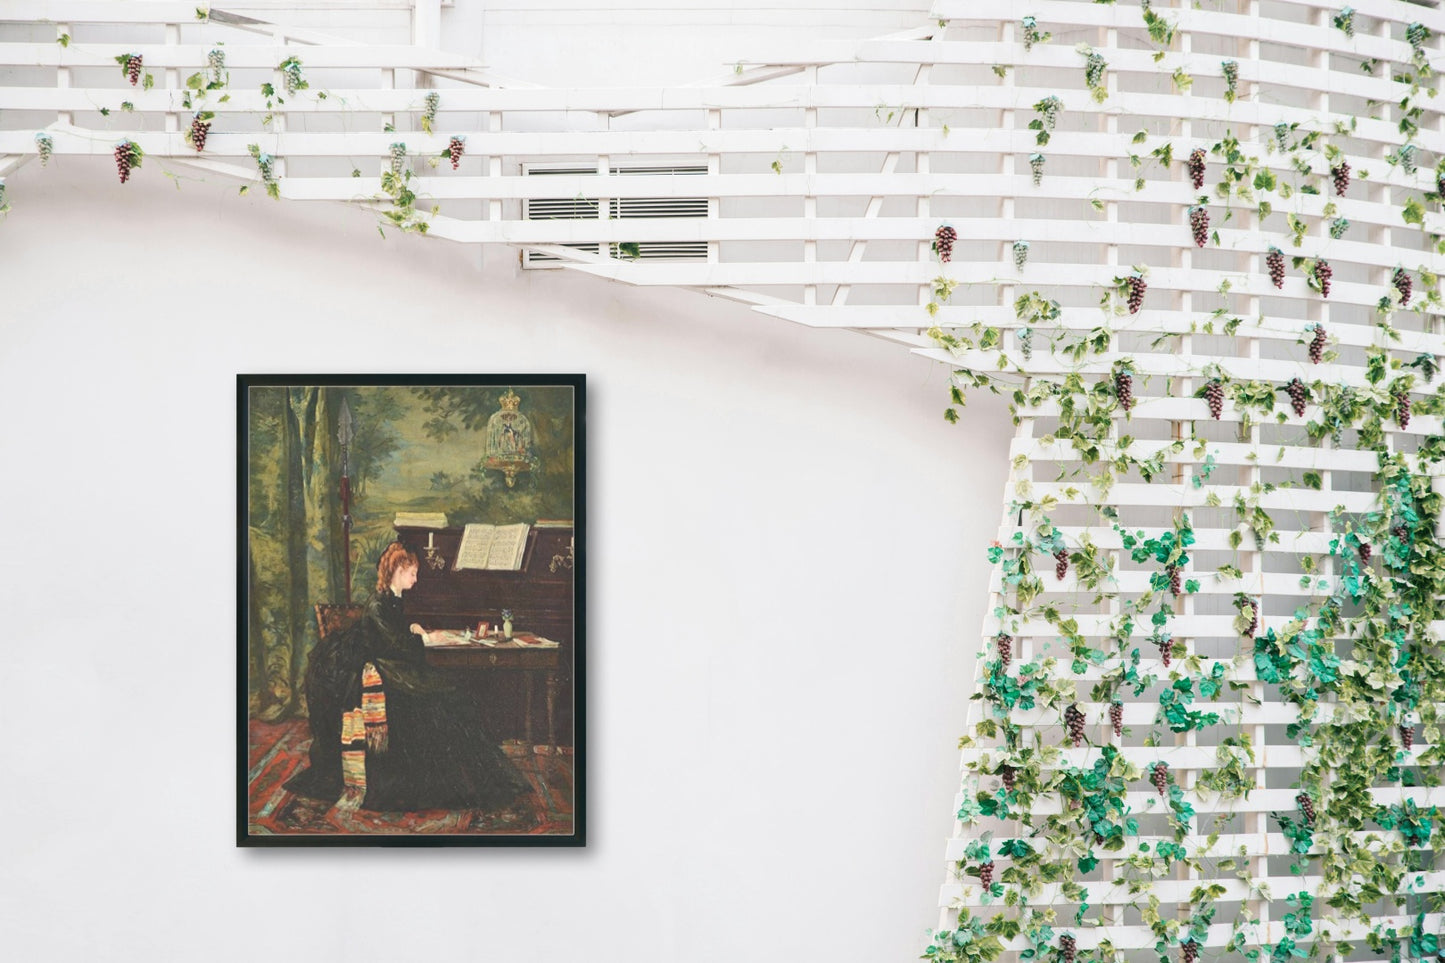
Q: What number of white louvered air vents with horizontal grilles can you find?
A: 1